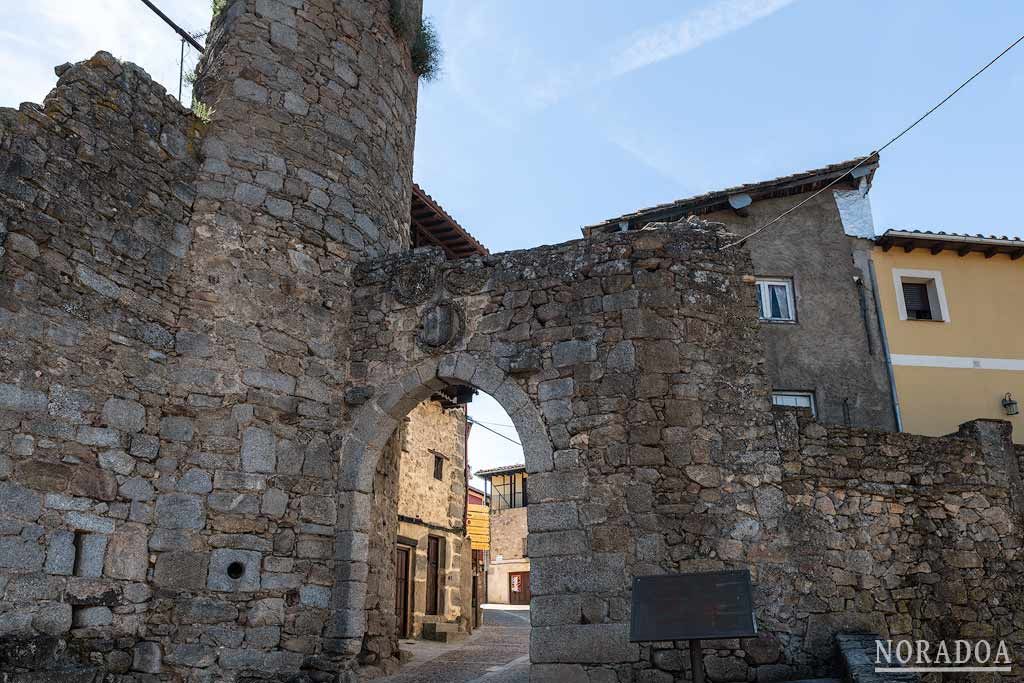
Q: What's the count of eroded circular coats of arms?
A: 2